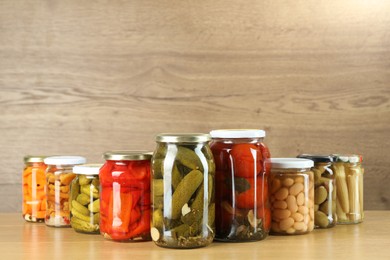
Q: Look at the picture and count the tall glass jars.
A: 2